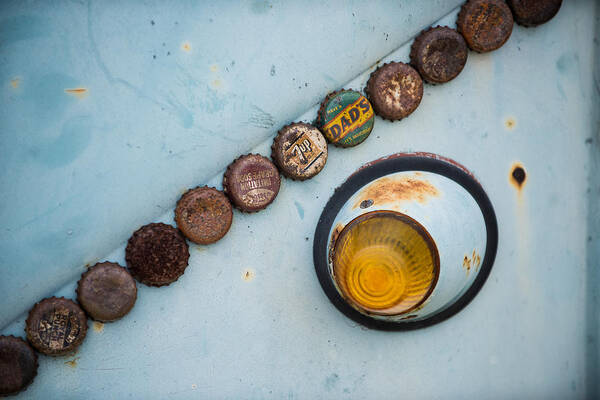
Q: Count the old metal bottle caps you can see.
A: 12